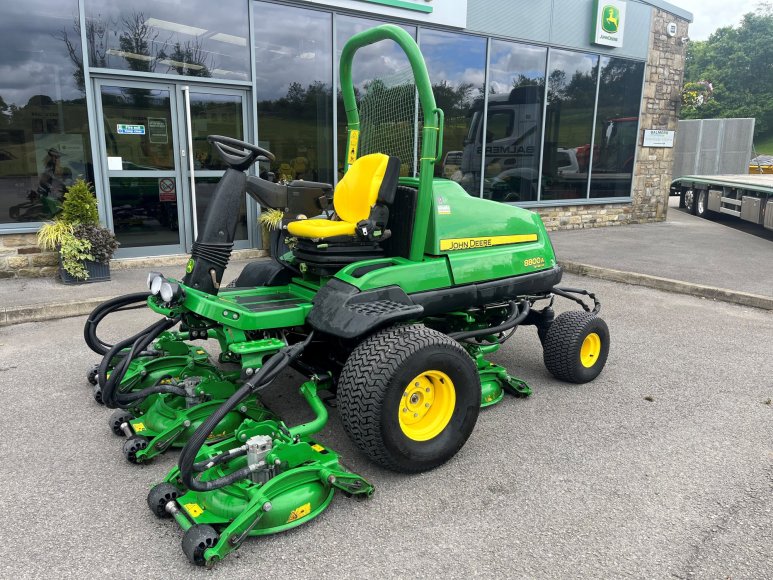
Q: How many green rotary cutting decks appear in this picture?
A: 4